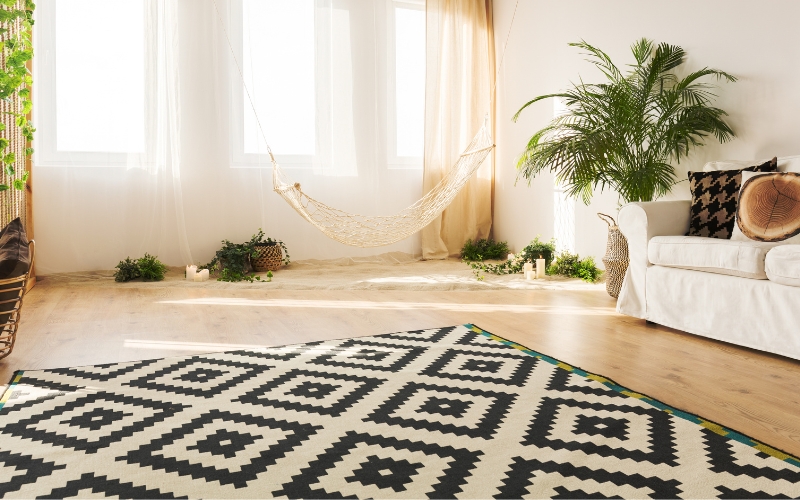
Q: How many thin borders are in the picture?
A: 2